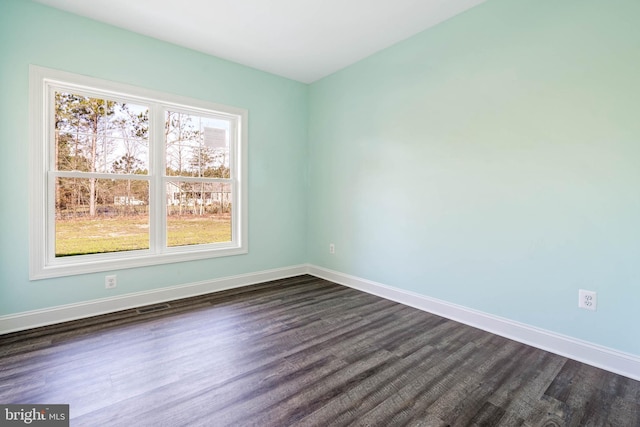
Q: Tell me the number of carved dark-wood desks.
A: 0